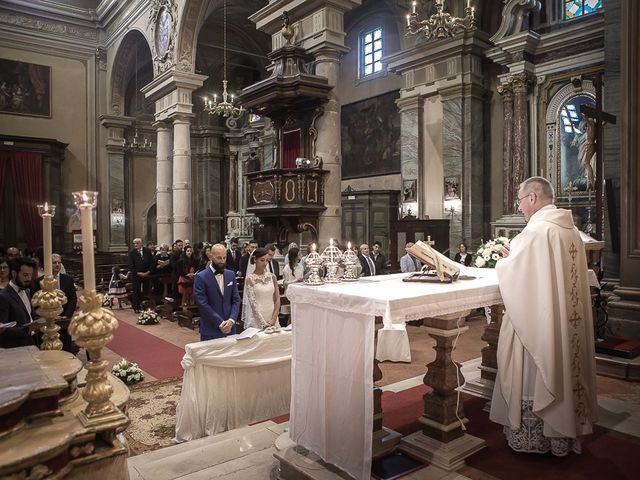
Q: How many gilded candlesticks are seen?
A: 2